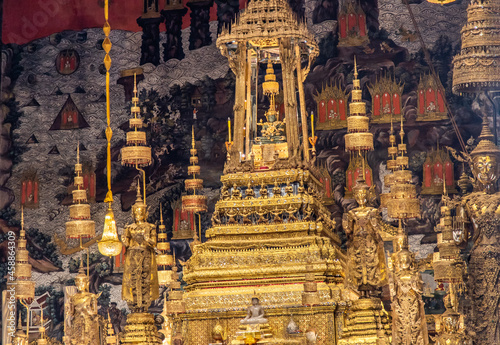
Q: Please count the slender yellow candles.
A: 2